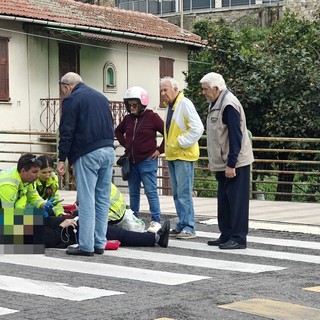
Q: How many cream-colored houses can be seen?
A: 1